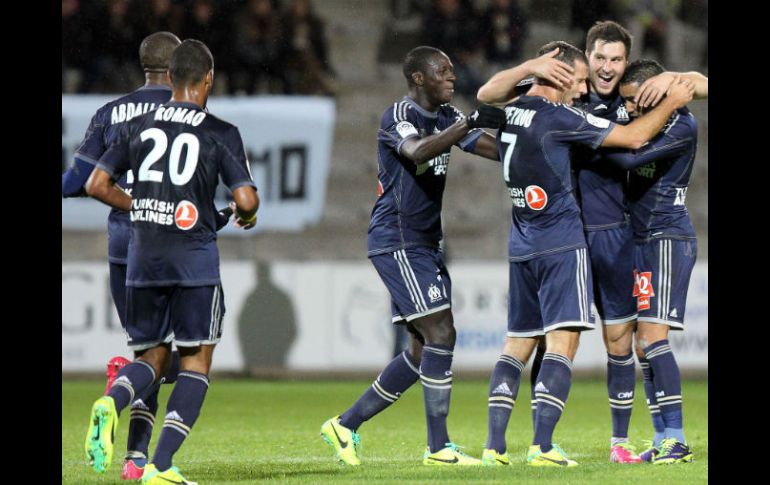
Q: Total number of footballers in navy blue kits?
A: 6